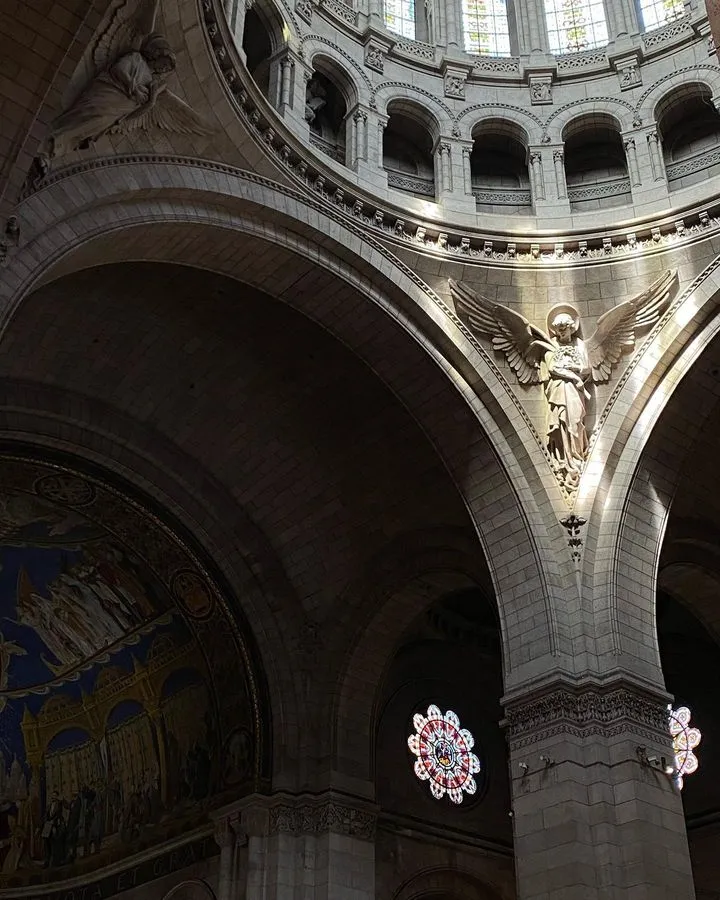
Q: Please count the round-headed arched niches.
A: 6